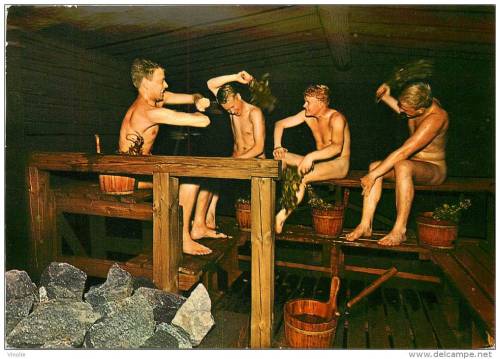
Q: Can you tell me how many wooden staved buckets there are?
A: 5